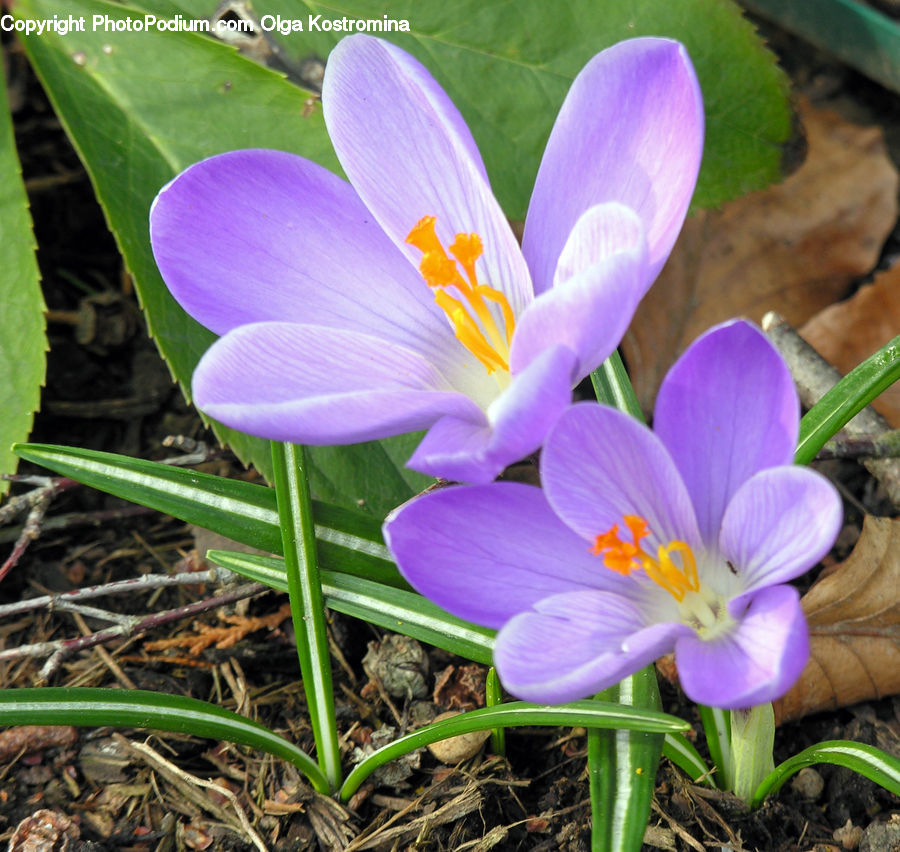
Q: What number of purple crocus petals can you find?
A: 12